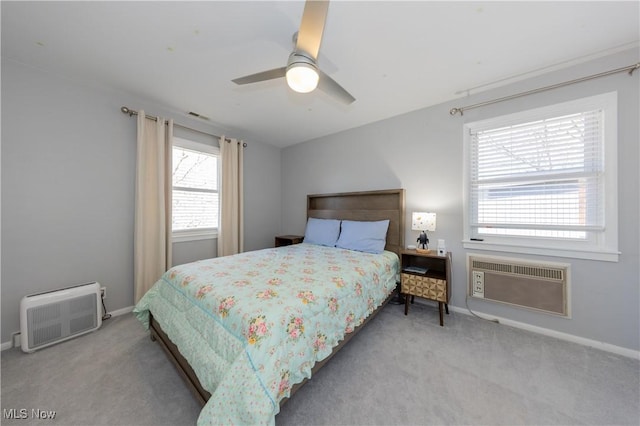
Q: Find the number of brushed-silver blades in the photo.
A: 3